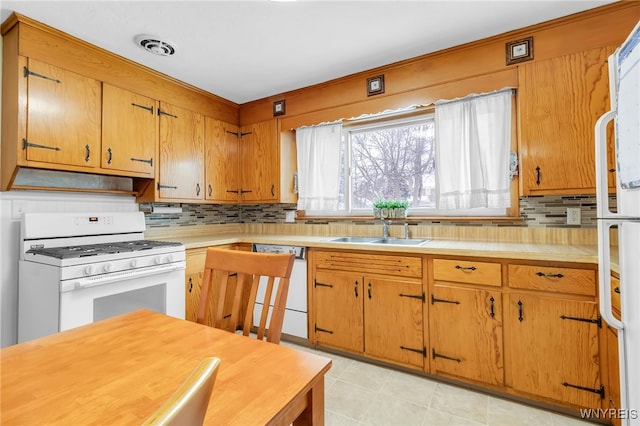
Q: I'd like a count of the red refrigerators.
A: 0